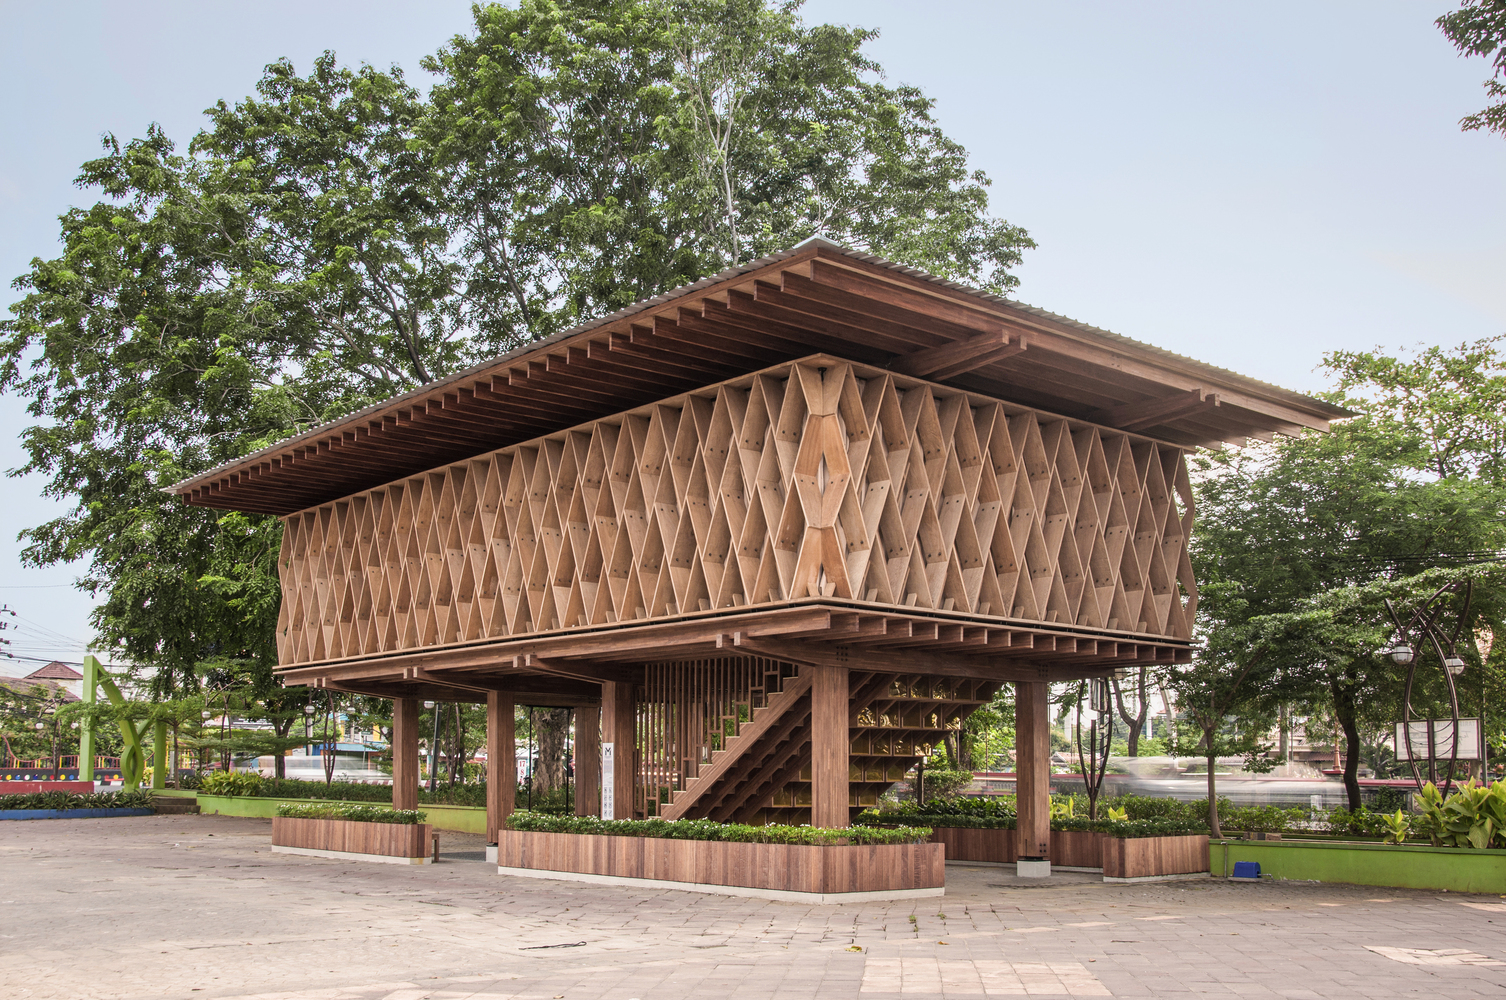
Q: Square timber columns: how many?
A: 6